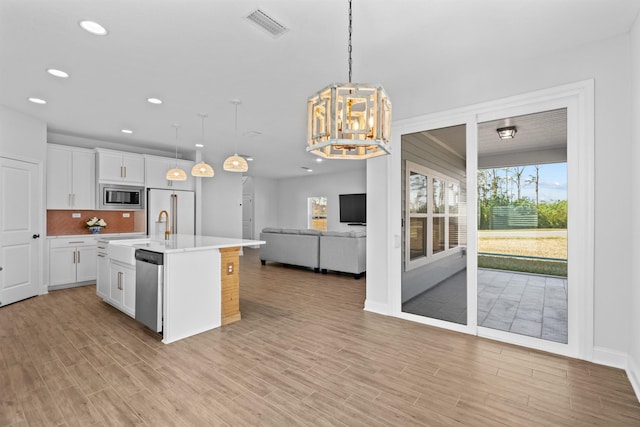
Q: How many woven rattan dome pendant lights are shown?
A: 3